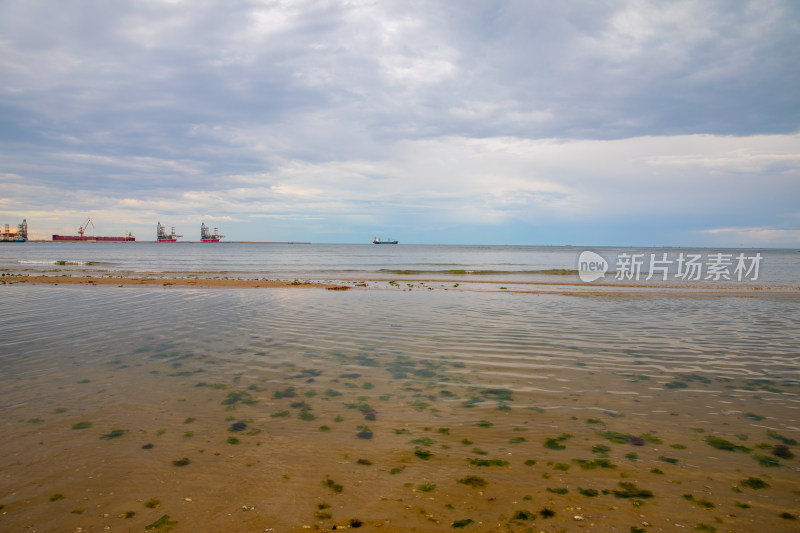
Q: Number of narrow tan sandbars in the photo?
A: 1